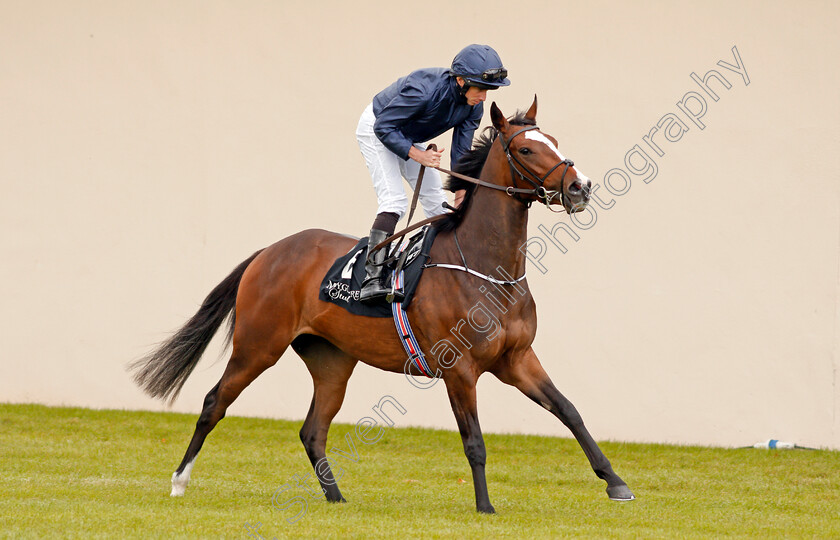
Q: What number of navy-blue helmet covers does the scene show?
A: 1